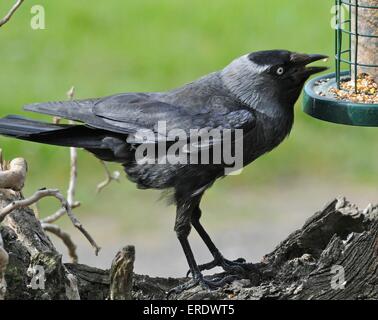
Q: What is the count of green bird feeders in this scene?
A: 1